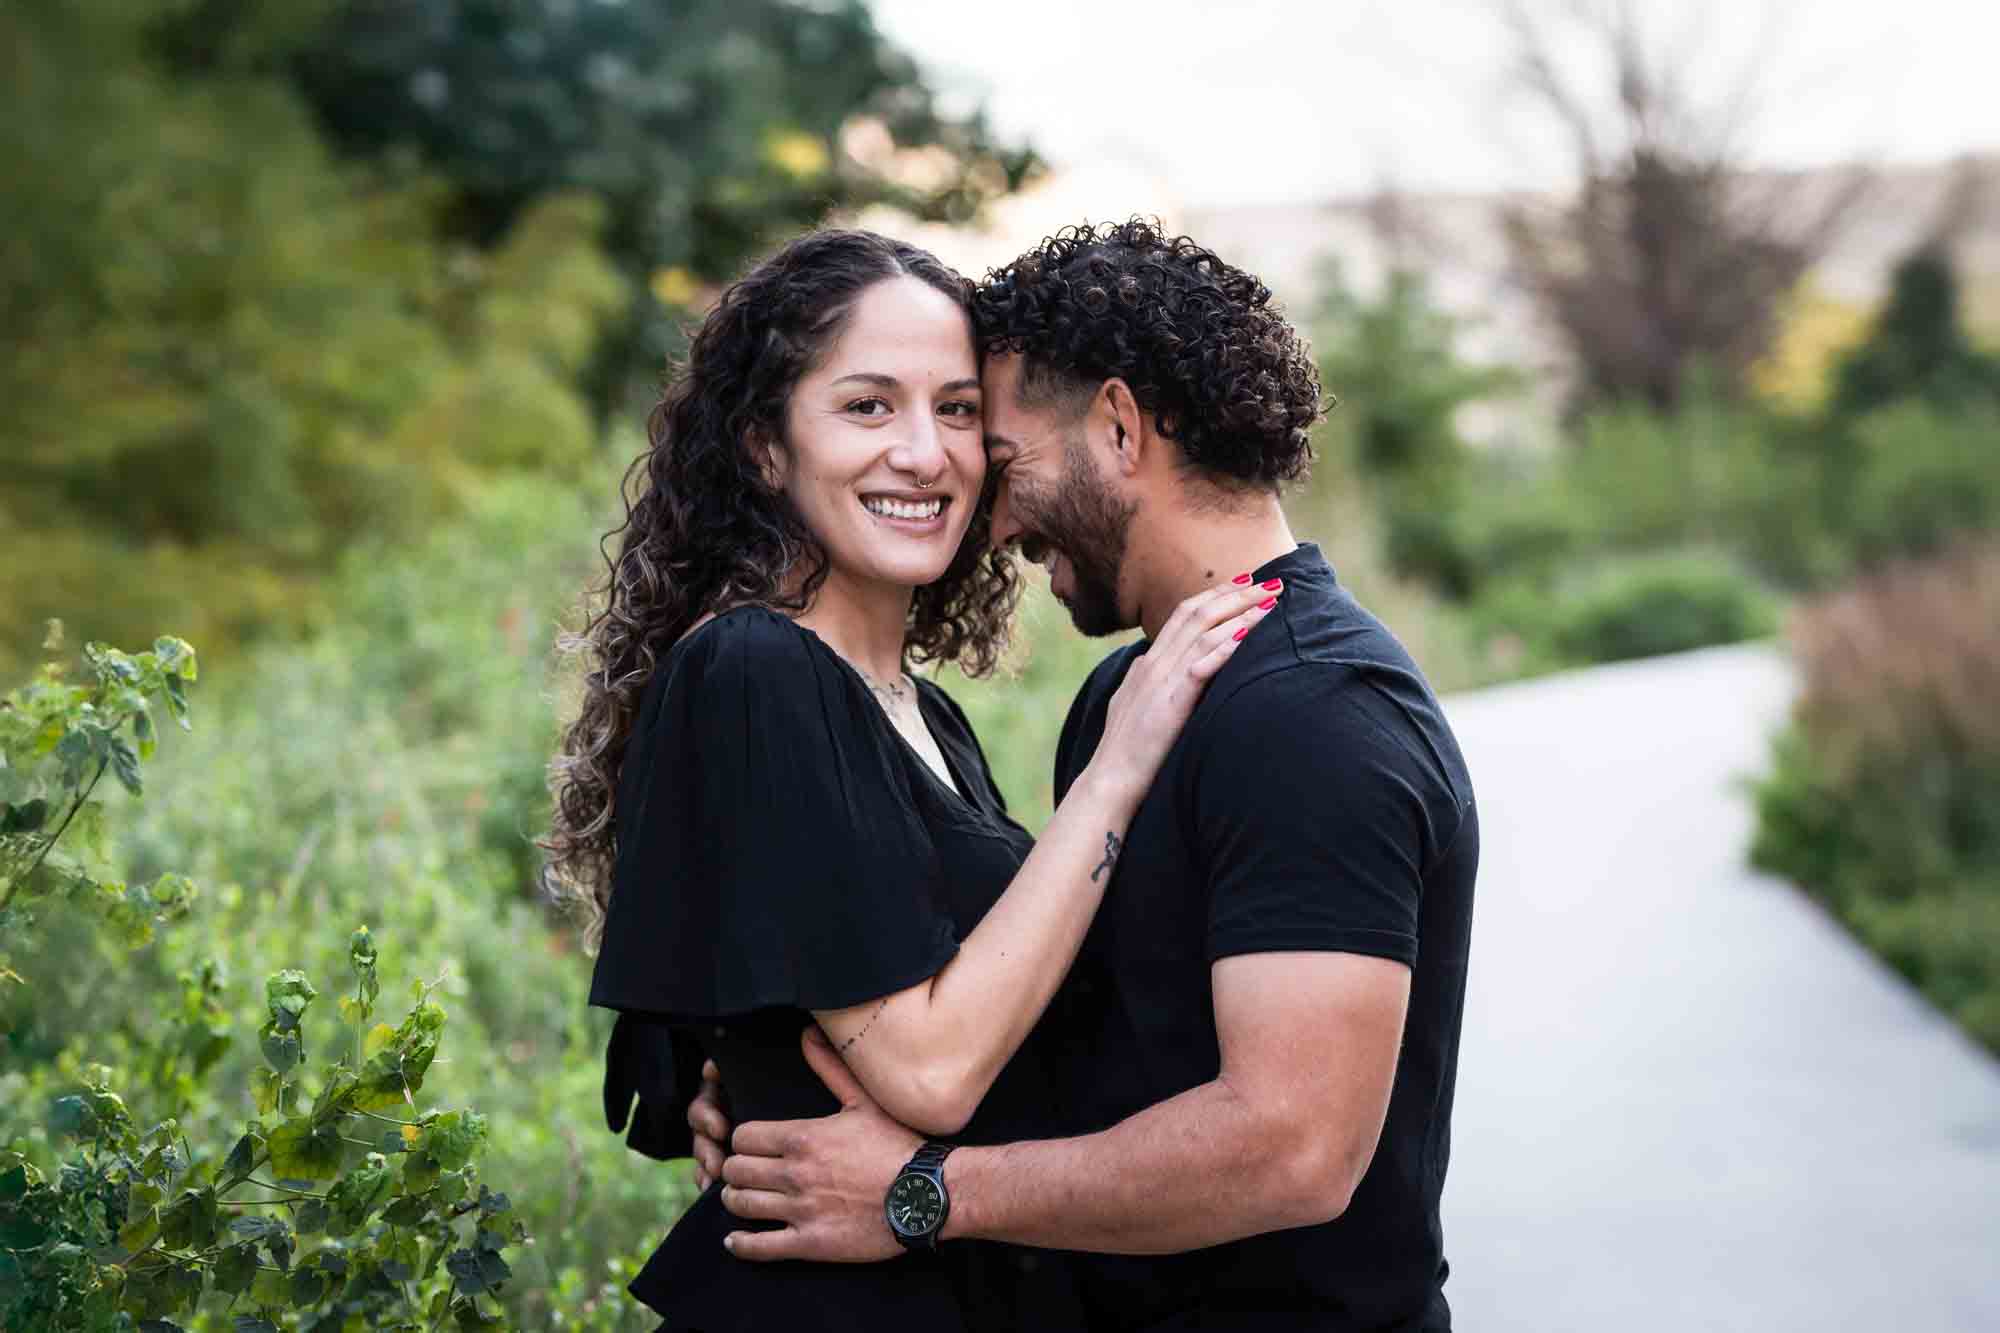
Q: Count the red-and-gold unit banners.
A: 0